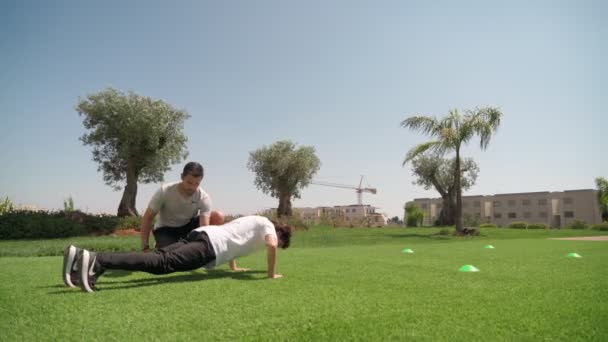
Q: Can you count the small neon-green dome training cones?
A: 4